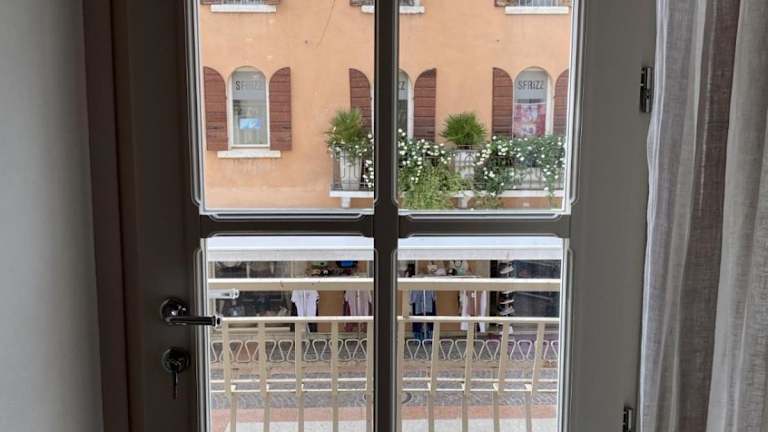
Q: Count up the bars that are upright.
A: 10